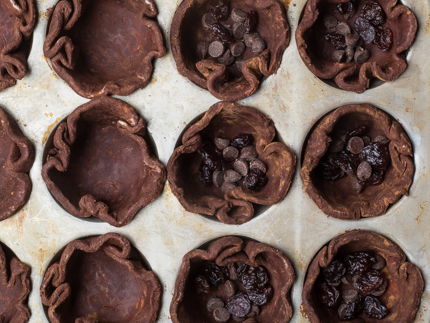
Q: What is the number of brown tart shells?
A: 12